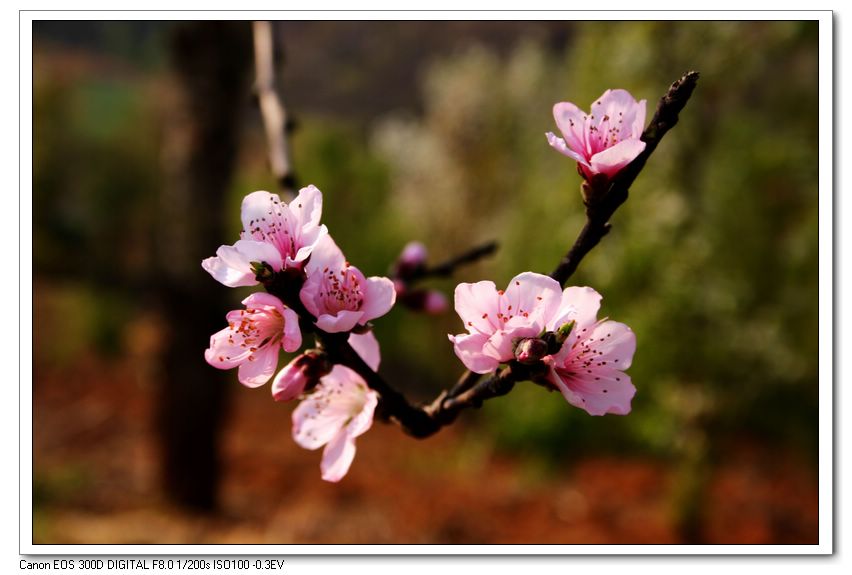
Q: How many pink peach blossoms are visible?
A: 7